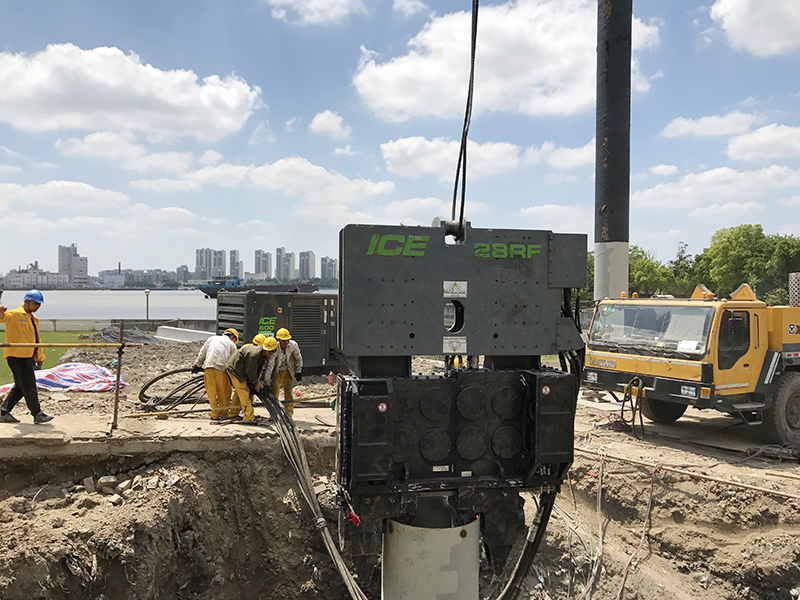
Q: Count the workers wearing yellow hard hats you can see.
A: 4